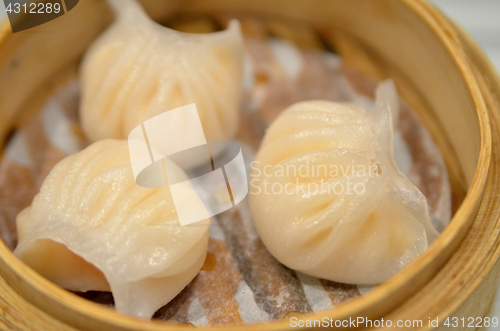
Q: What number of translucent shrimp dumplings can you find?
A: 3